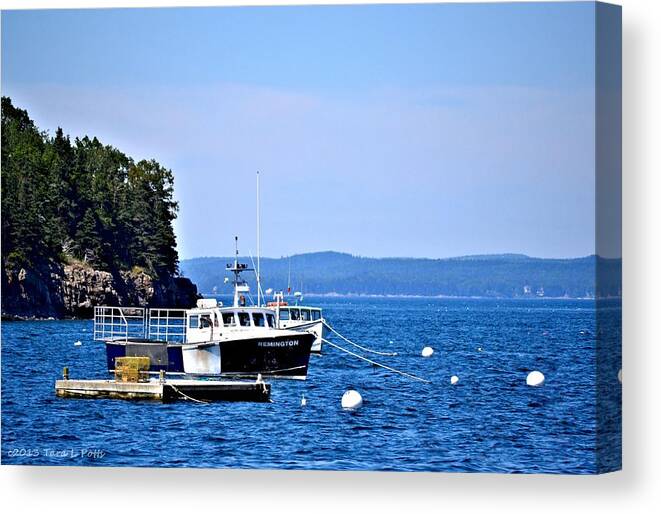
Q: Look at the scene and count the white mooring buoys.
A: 4